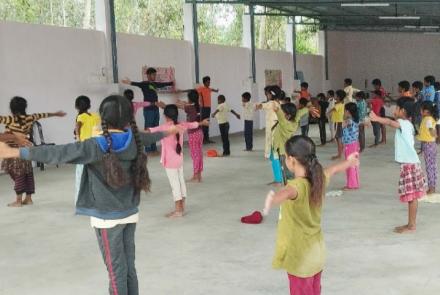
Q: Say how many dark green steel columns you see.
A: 5